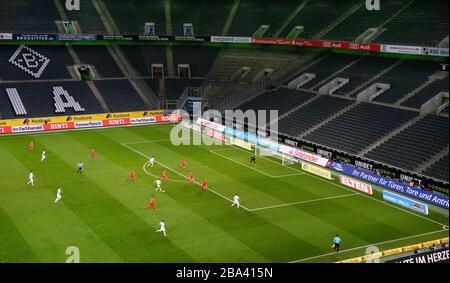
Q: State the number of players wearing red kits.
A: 8